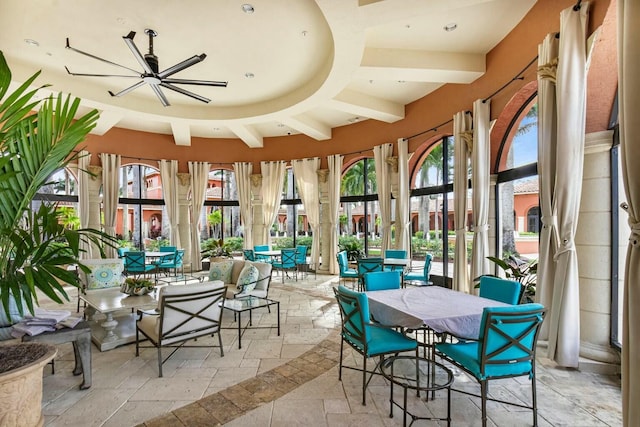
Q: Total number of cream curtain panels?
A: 15